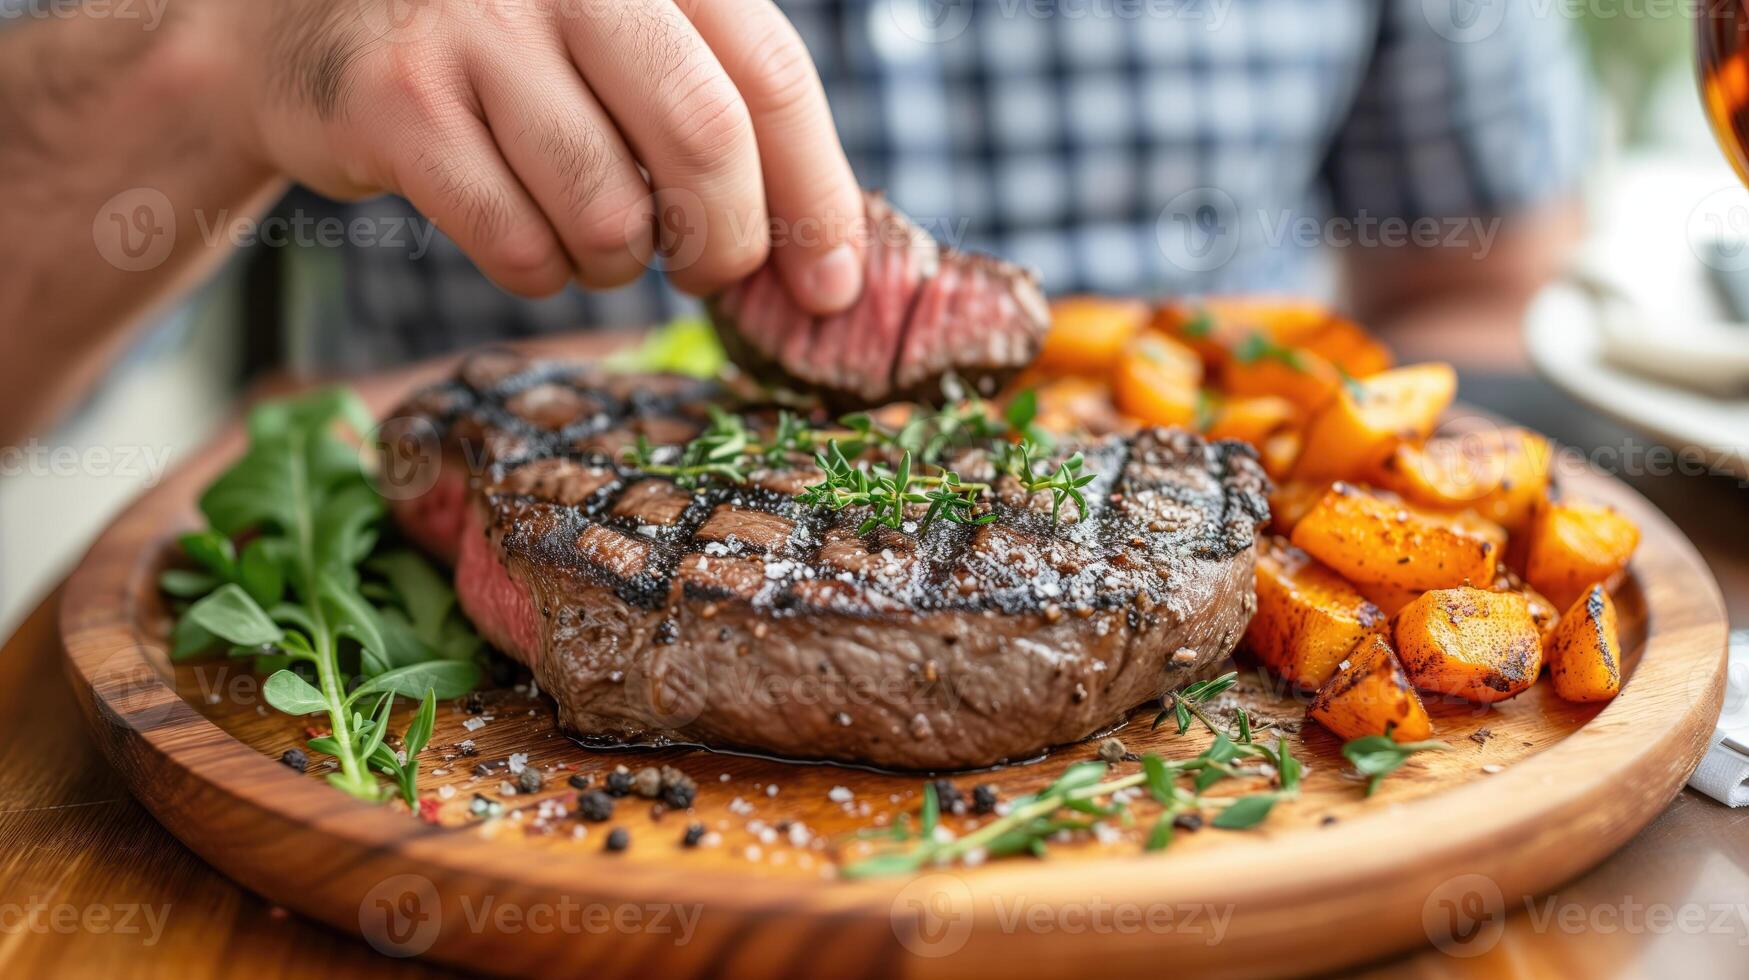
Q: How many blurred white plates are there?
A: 1